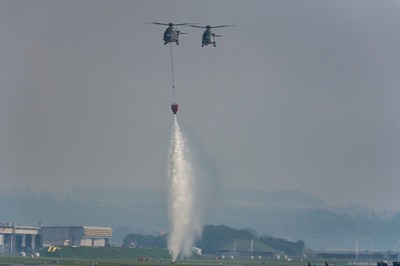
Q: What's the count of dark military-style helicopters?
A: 2